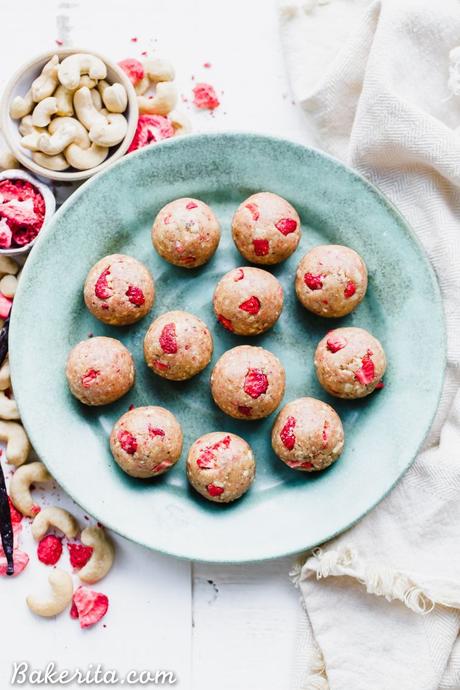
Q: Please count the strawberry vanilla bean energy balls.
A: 12